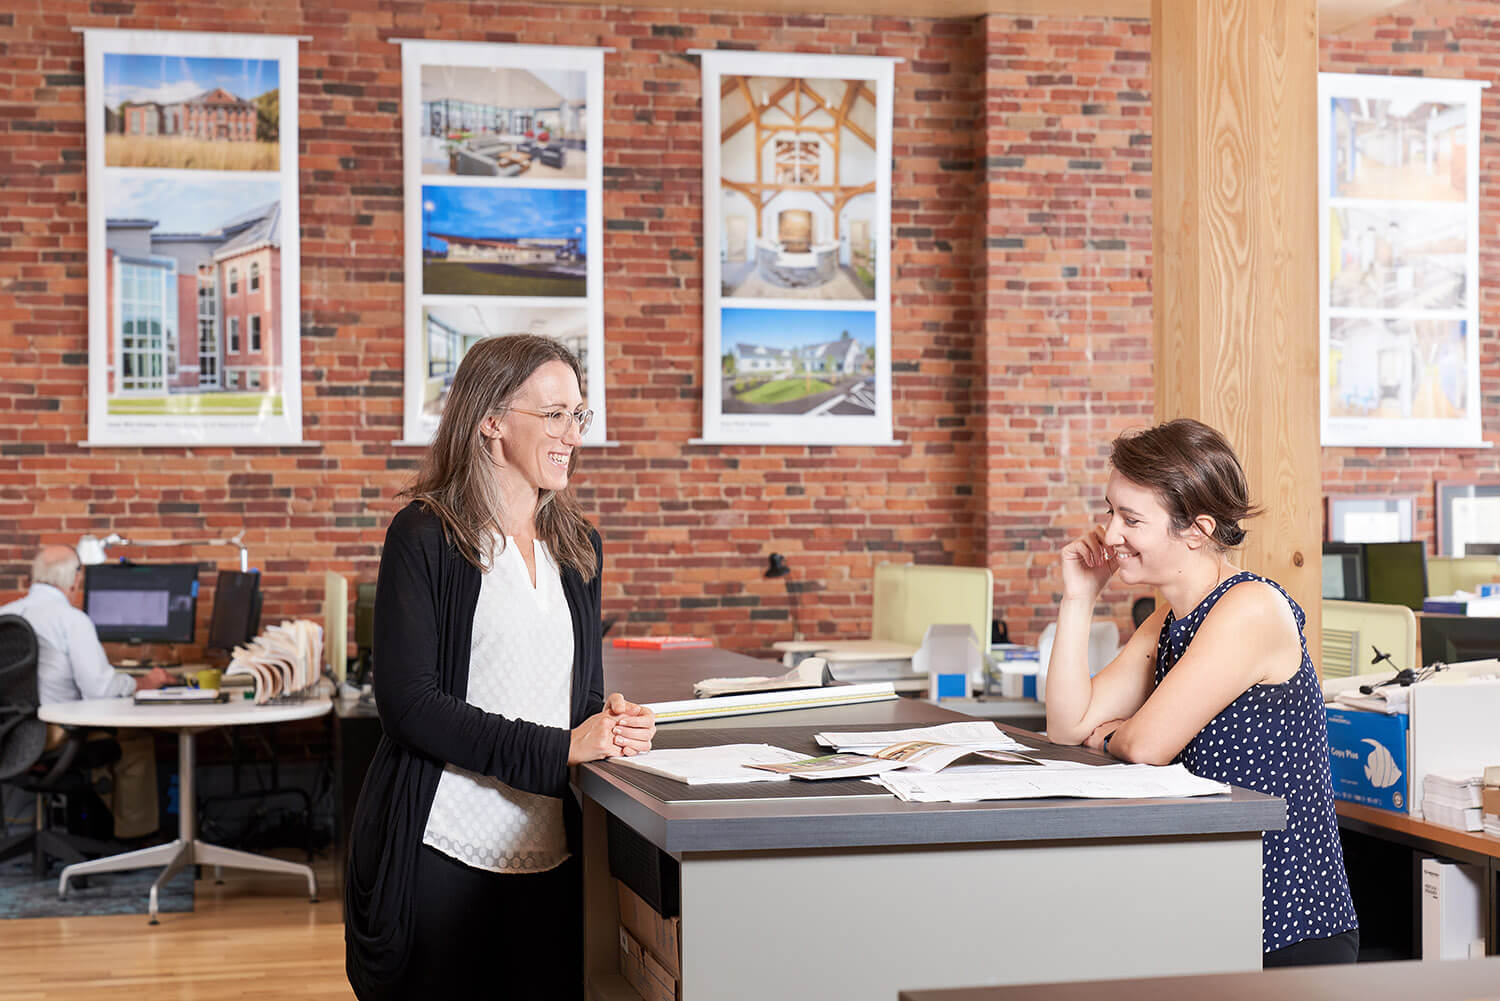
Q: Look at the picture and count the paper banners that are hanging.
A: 4